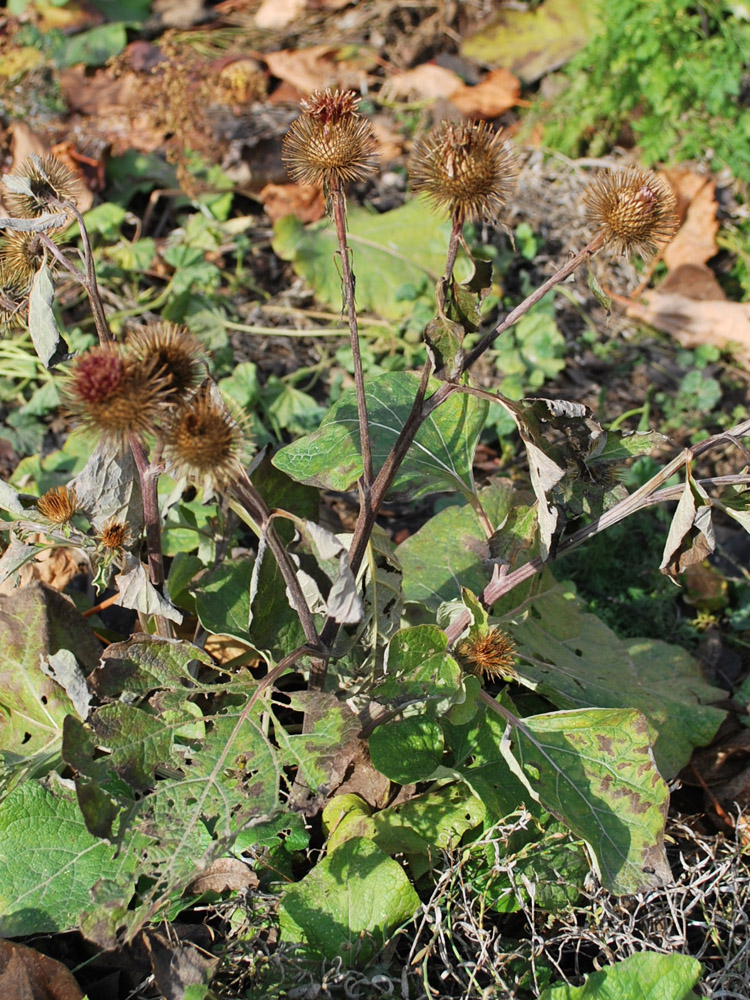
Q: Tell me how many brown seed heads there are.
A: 12